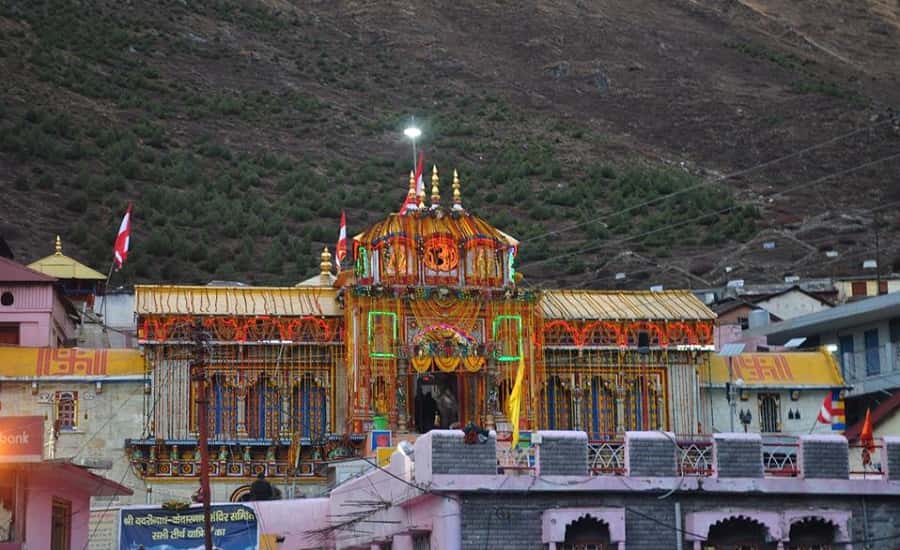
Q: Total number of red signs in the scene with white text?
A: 1